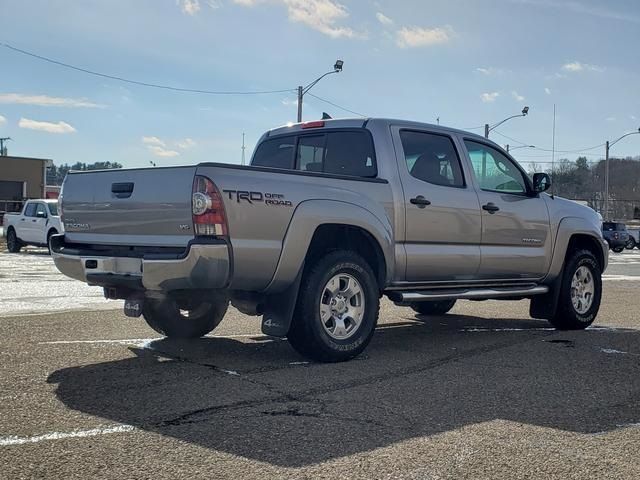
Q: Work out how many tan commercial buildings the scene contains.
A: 1